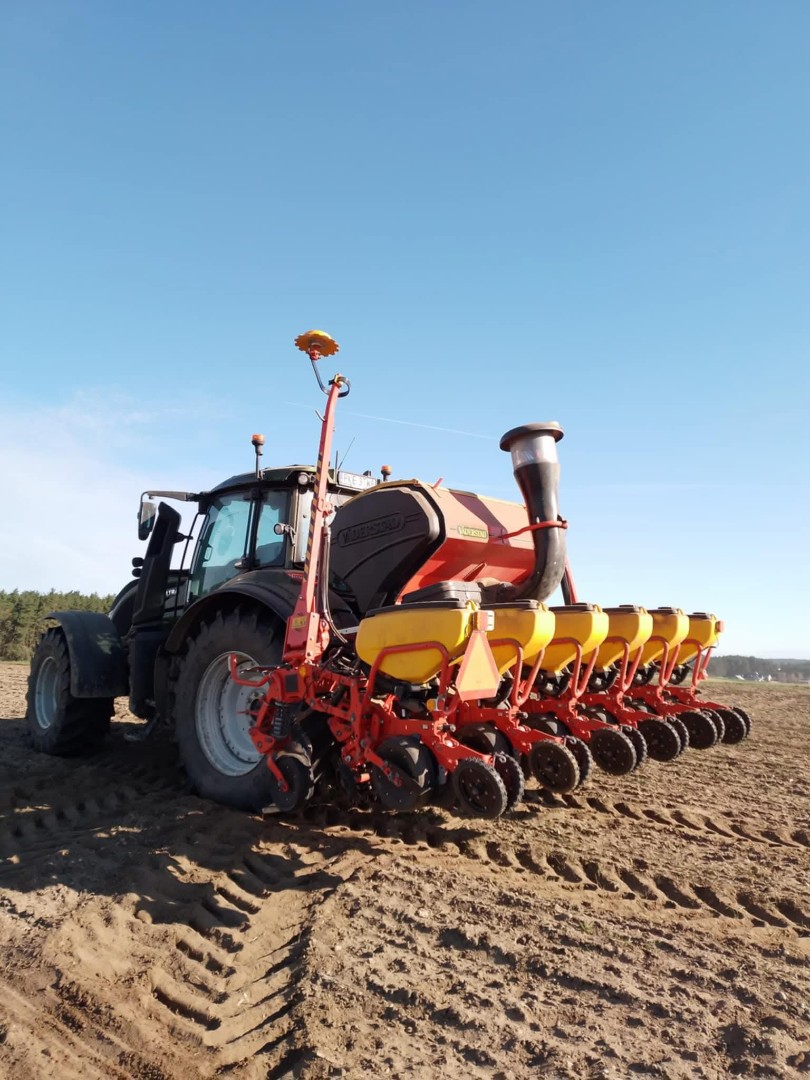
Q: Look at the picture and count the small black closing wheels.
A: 12